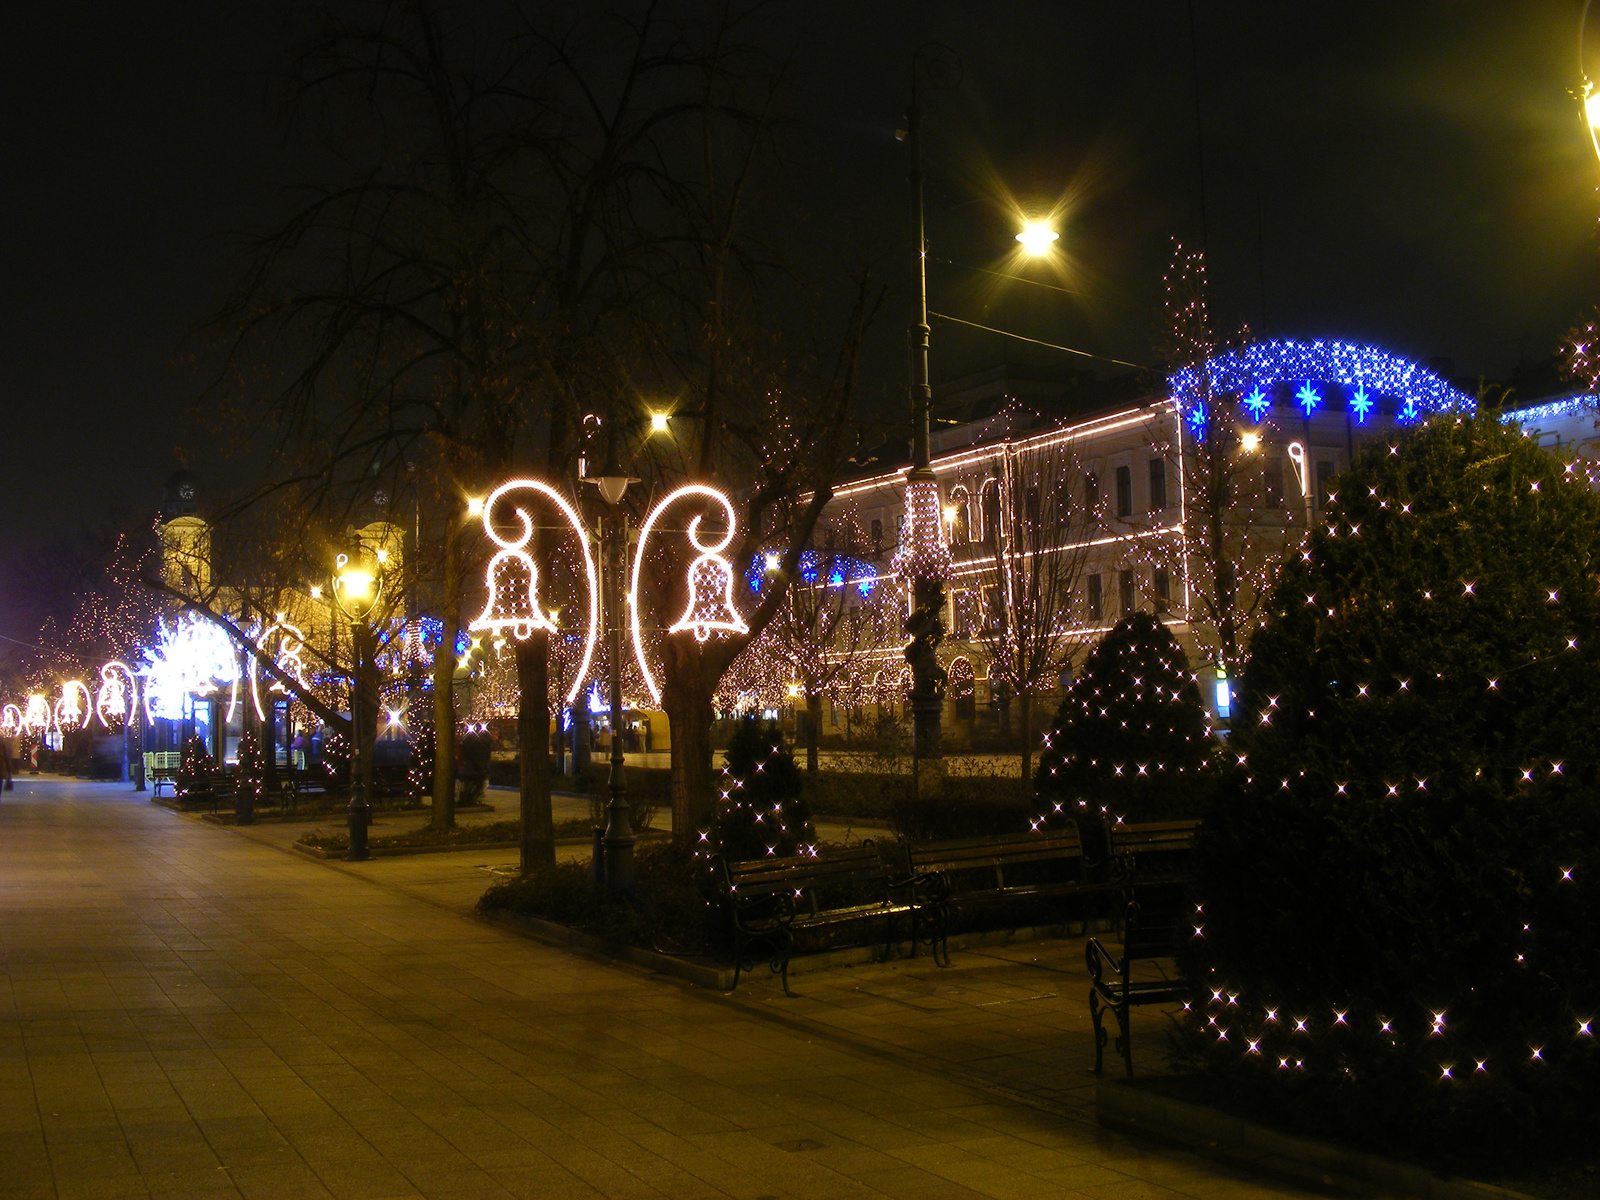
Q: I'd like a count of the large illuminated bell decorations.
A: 2